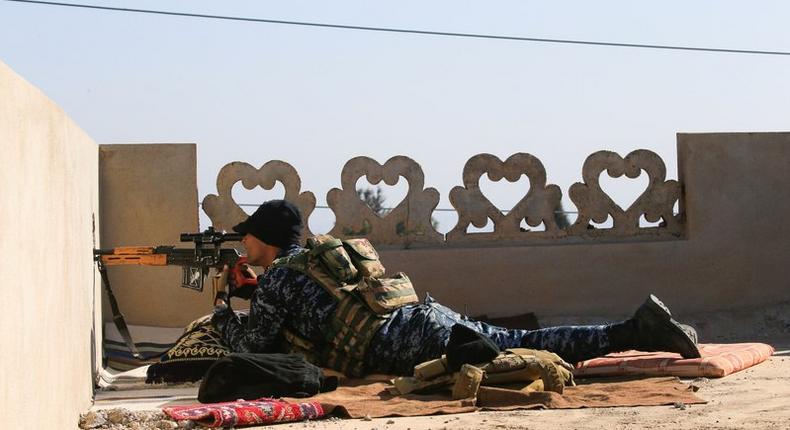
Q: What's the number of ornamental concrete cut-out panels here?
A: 4